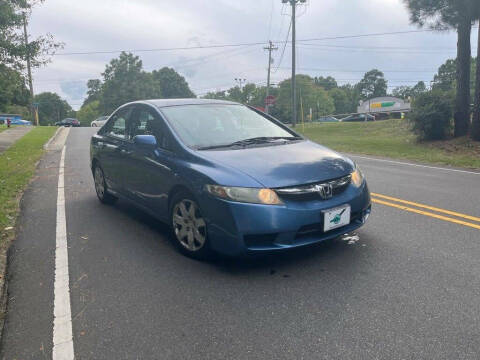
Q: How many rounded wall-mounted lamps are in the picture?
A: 0